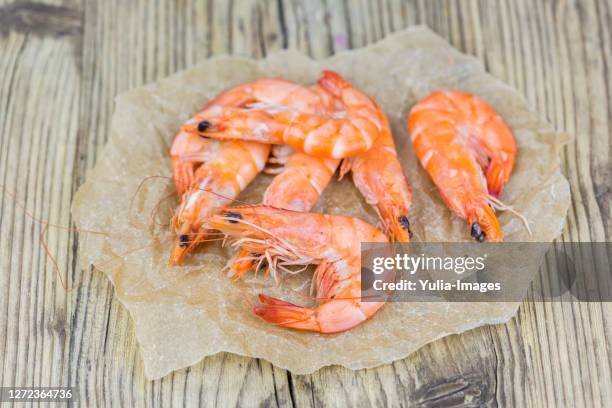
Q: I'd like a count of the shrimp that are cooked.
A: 6